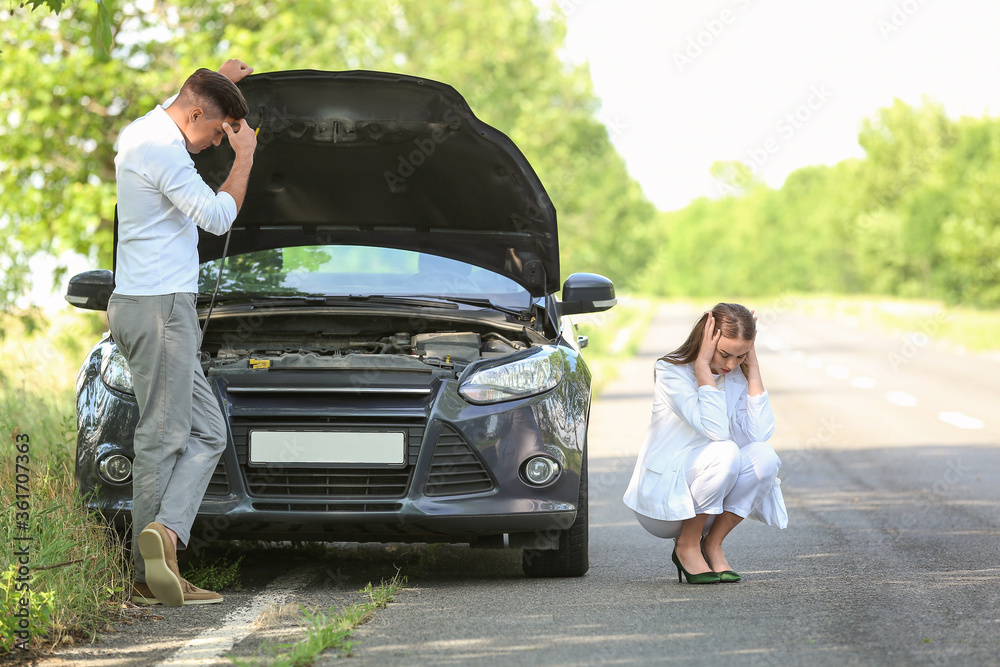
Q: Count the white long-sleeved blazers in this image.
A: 1